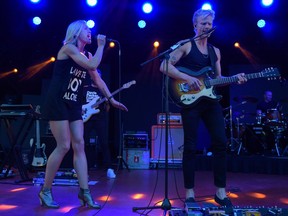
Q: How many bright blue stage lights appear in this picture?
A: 9